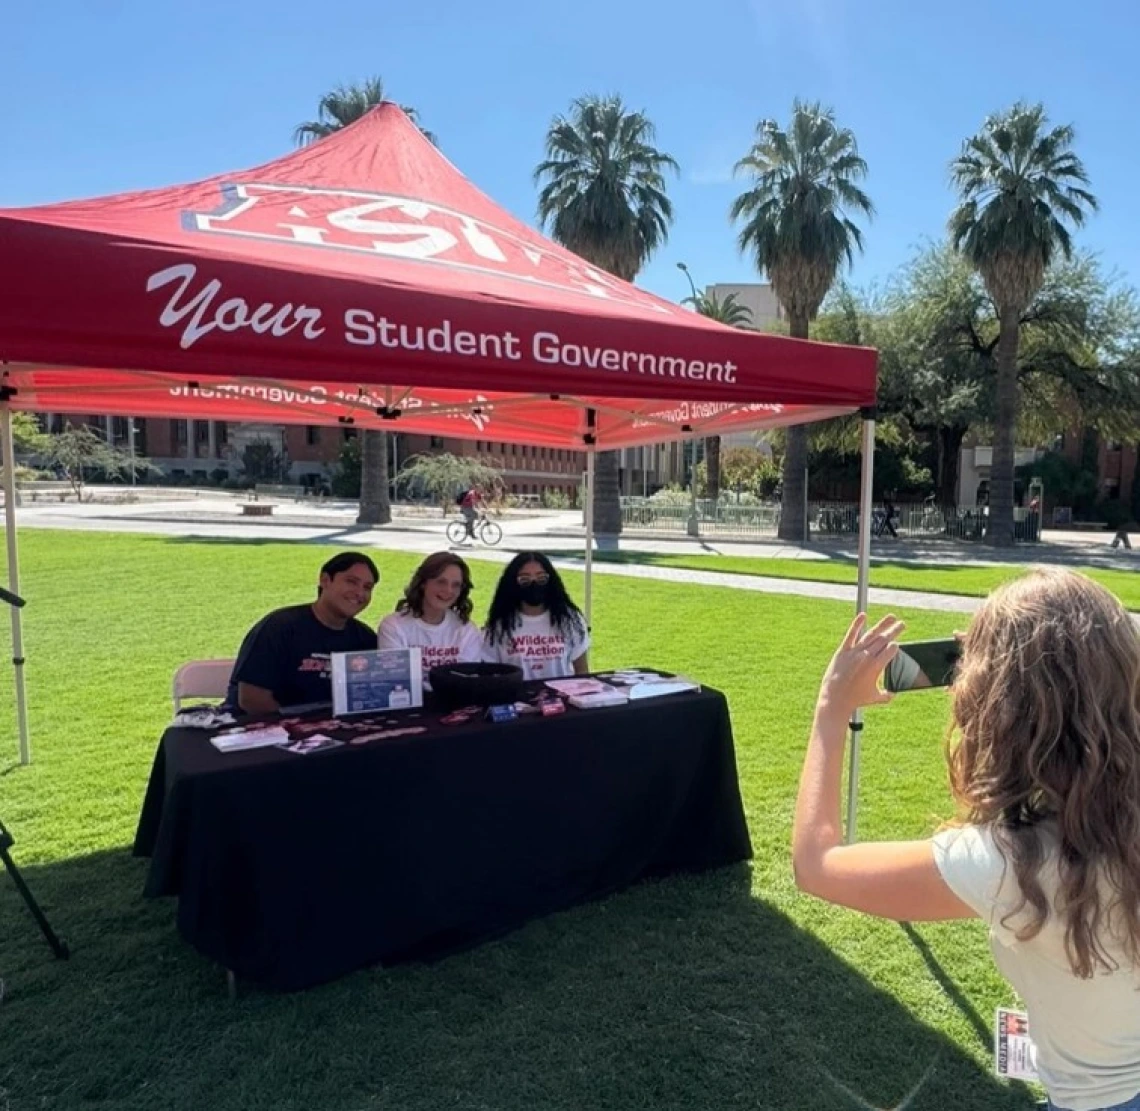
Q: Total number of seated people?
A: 3